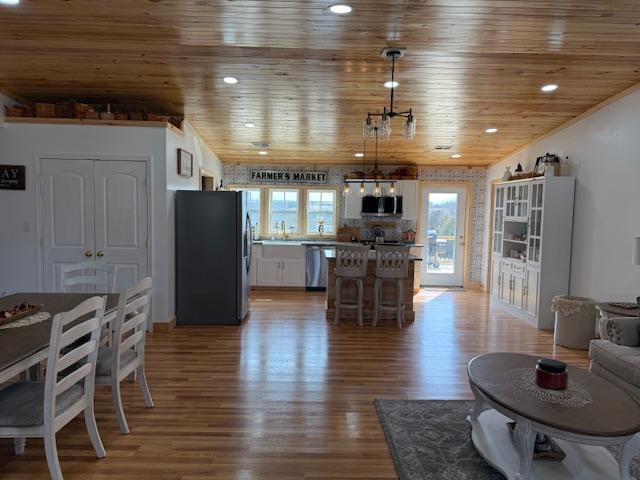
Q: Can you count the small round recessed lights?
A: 10